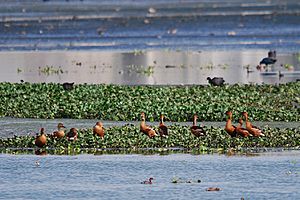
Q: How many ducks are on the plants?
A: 10